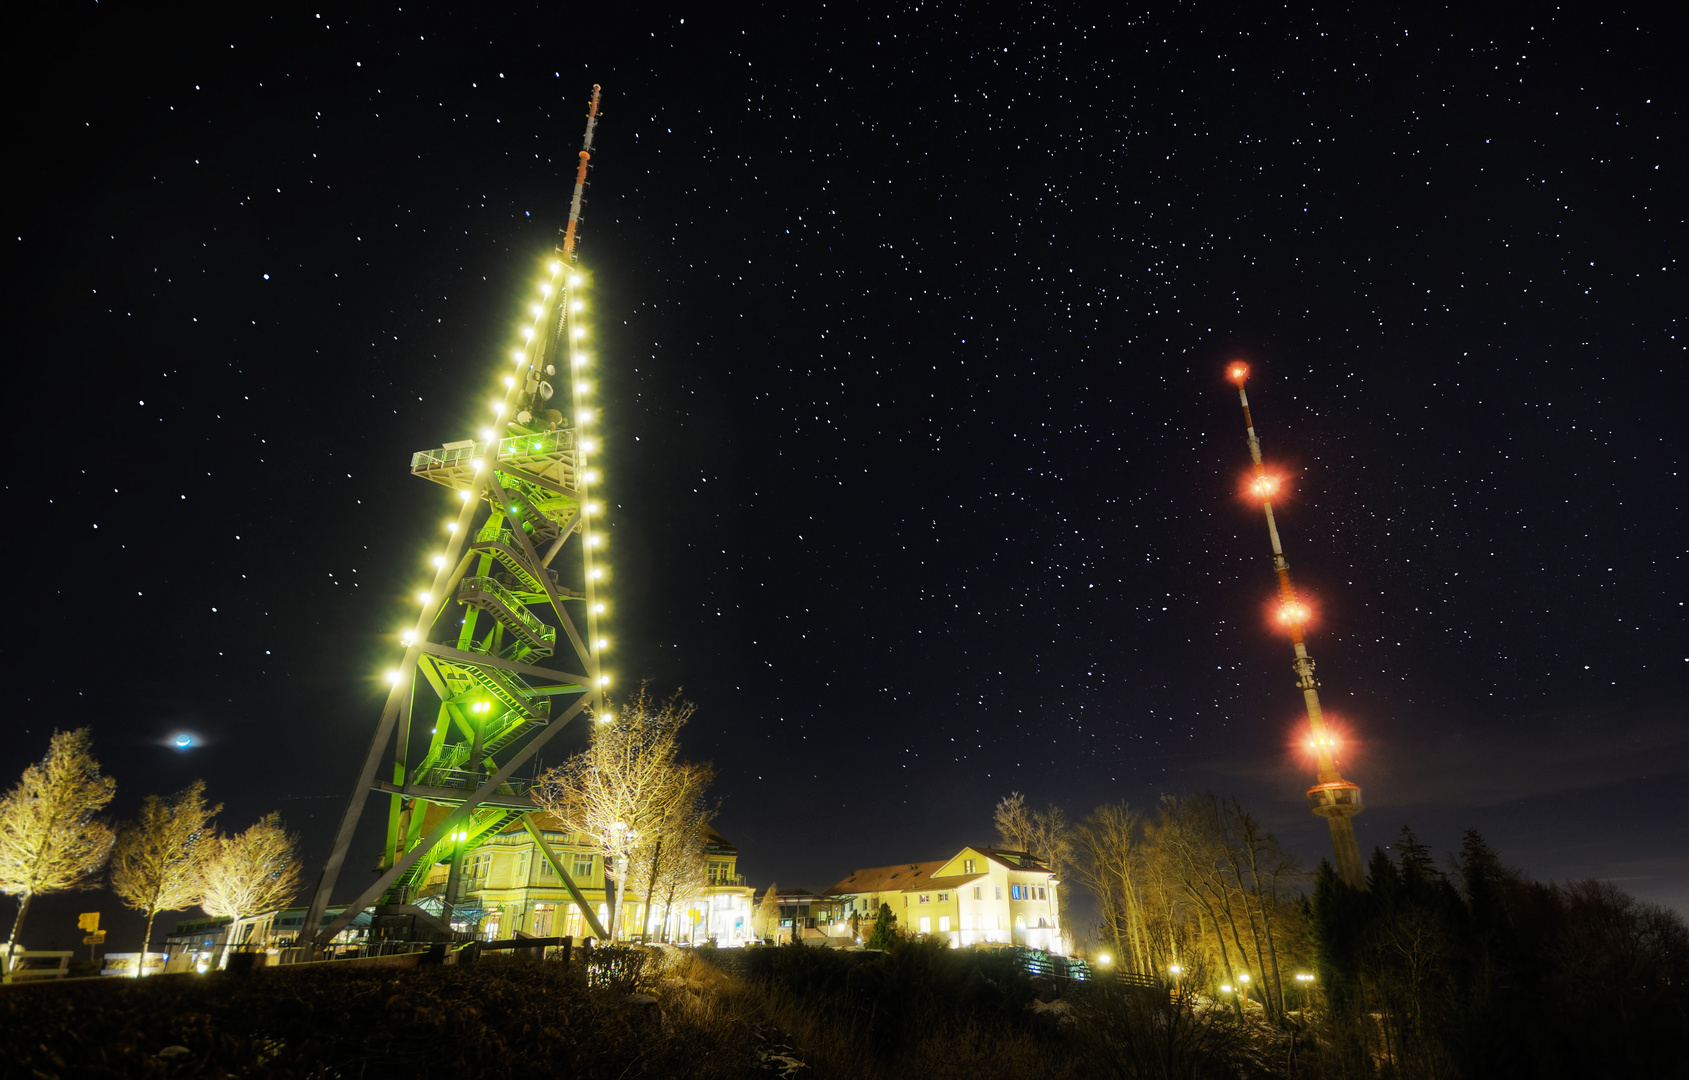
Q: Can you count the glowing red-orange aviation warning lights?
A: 4